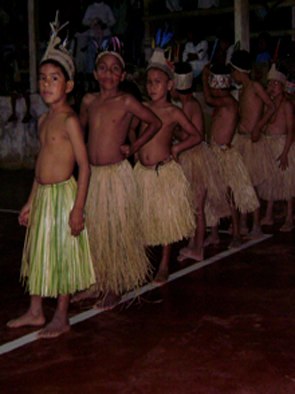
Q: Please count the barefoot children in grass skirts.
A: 7